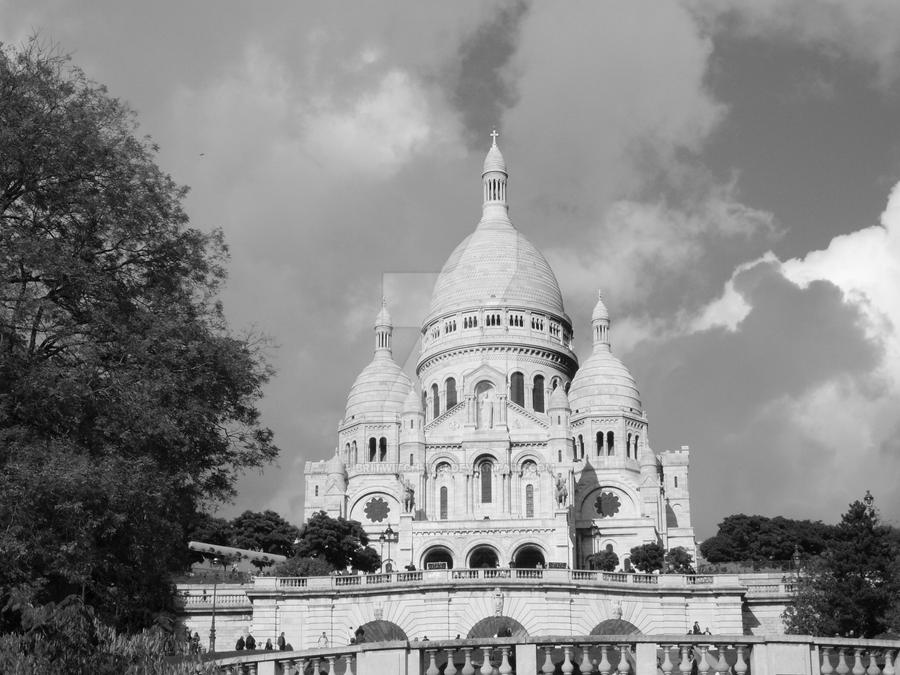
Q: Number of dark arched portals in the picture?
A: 3